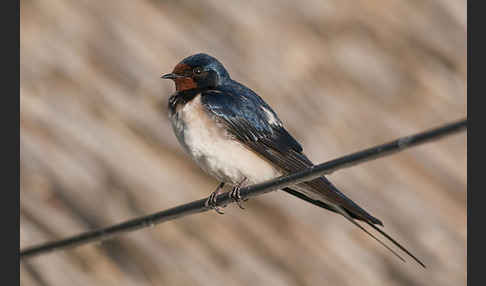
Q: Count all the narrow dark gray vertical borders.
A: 2